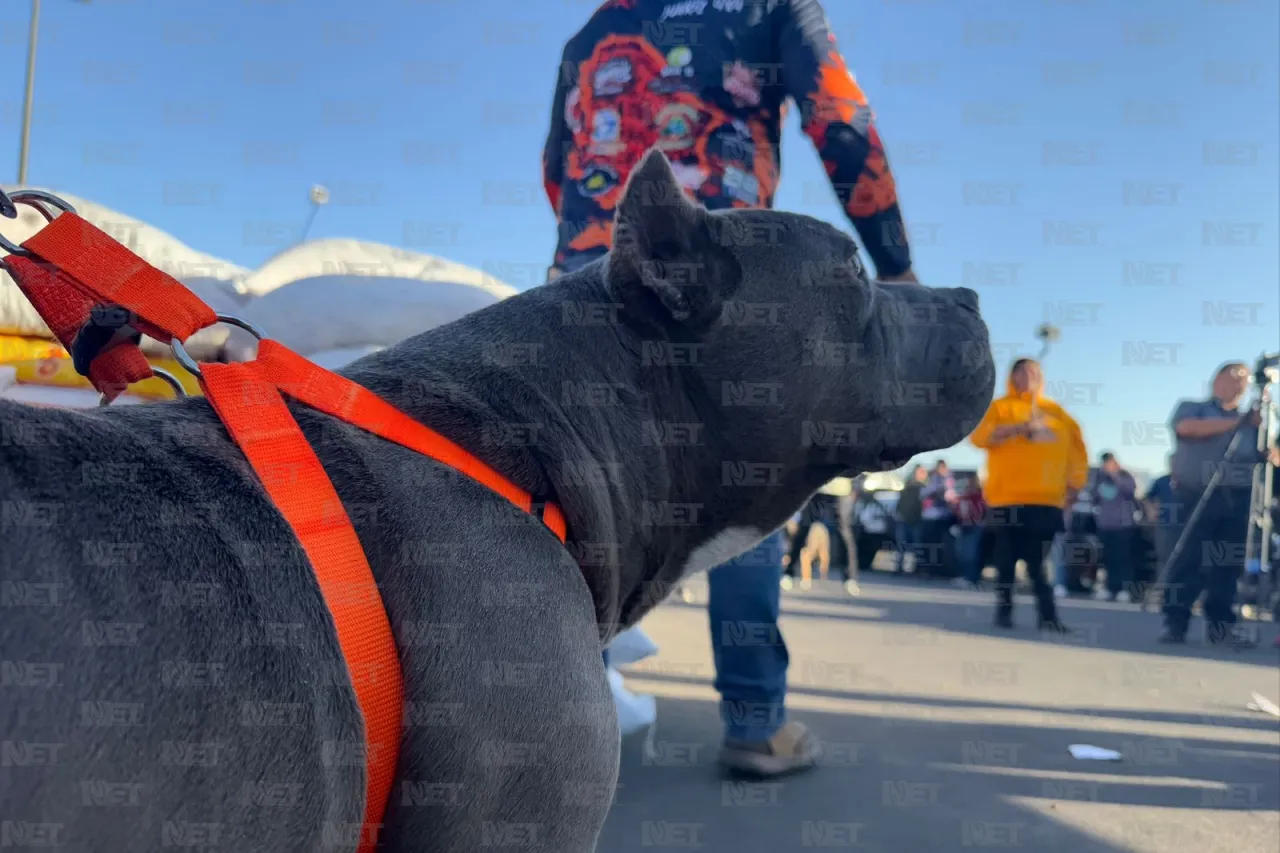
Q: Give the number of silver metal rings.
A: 4